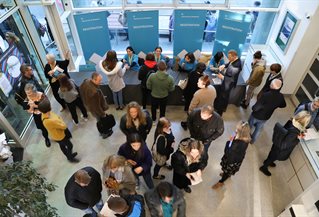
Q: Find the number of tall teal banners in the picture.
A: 4